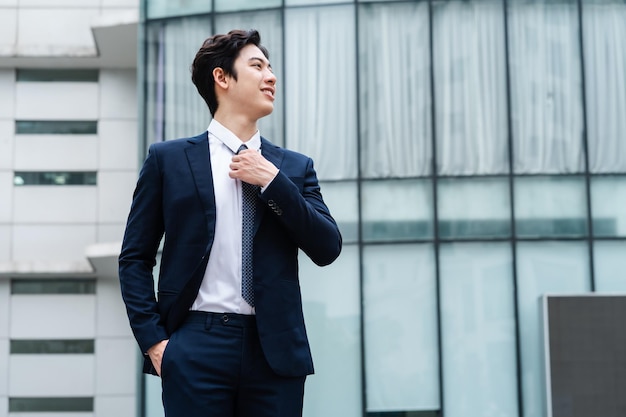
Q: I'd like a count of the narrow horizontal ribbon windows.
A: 6